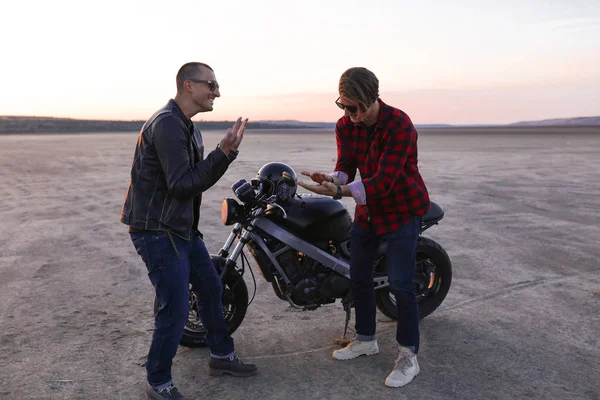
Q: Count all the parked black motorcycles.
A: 1